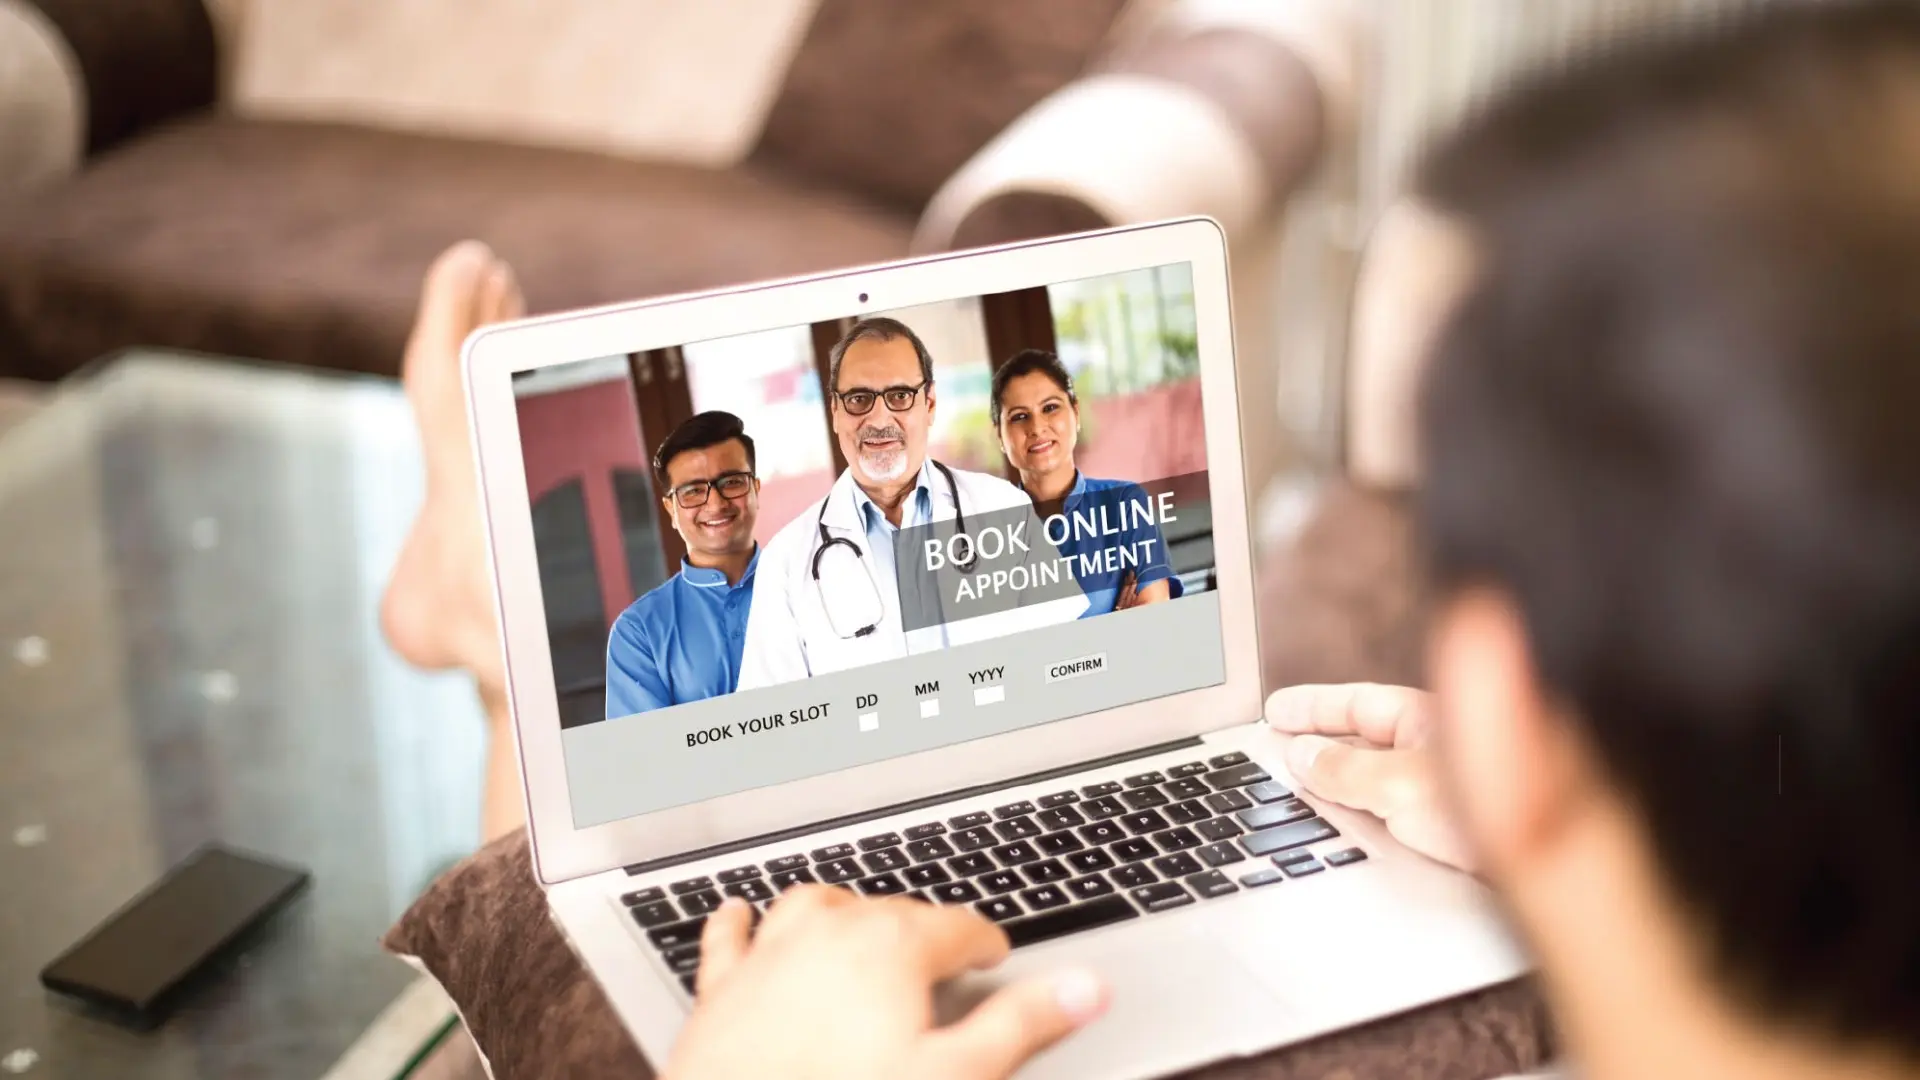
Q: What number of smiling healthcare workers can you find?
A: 3